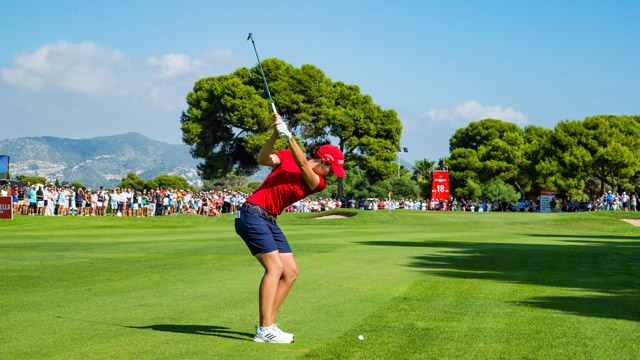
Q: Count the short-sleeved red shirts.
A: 1